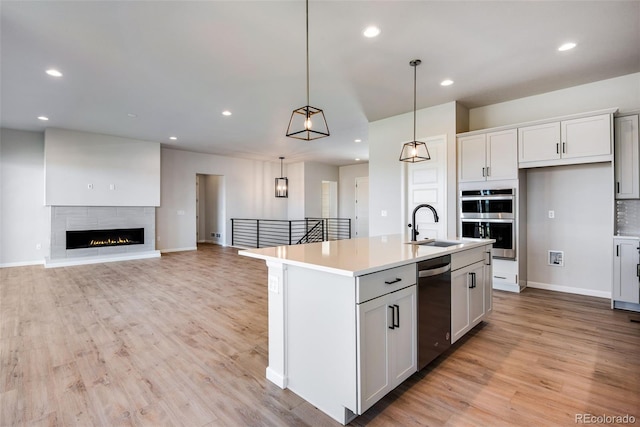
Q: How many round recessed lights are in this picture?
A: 9